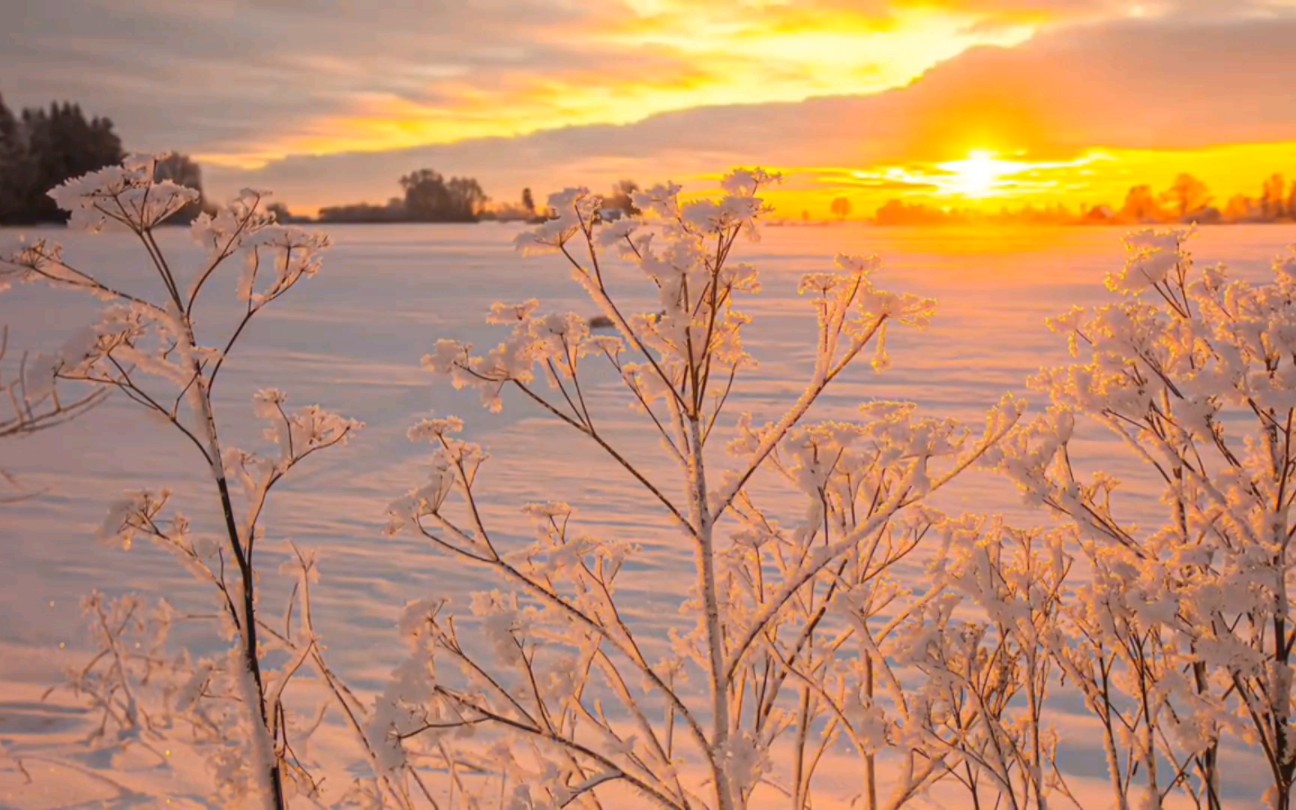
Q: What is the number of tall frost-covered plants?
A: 3